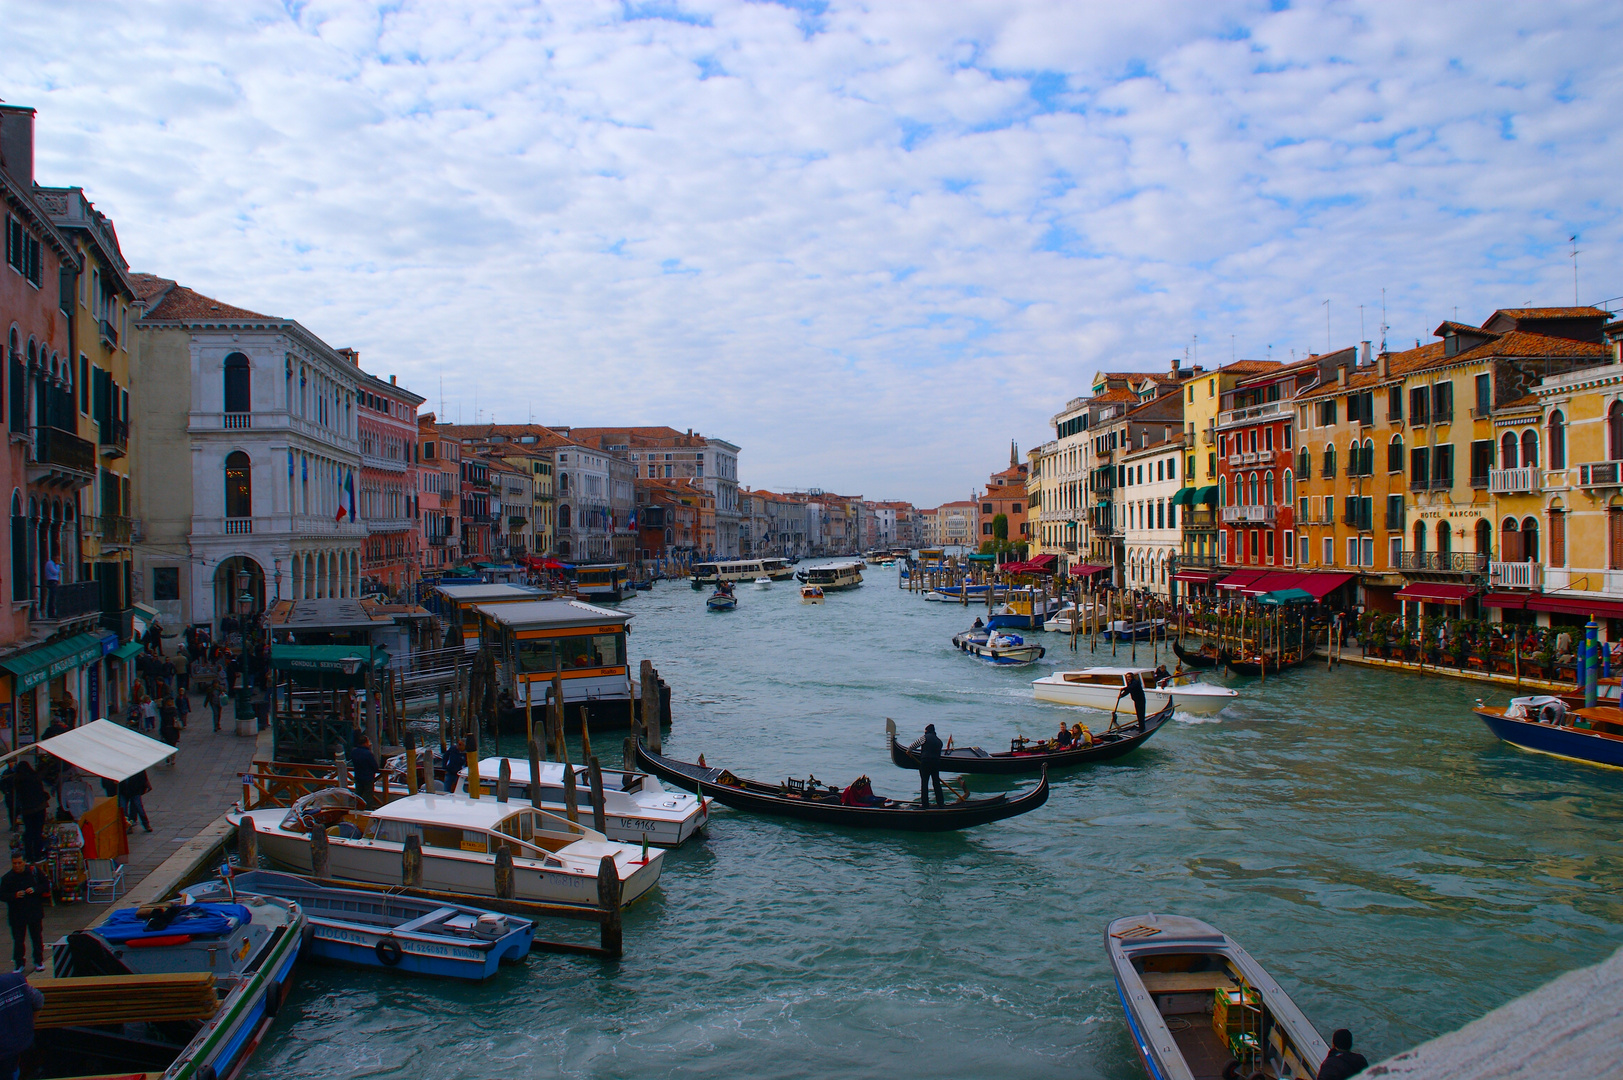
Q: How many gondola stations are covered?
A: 2